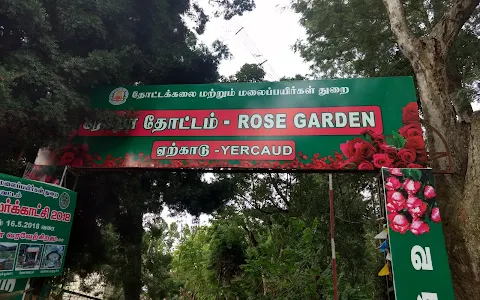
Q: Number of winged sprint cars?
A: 0